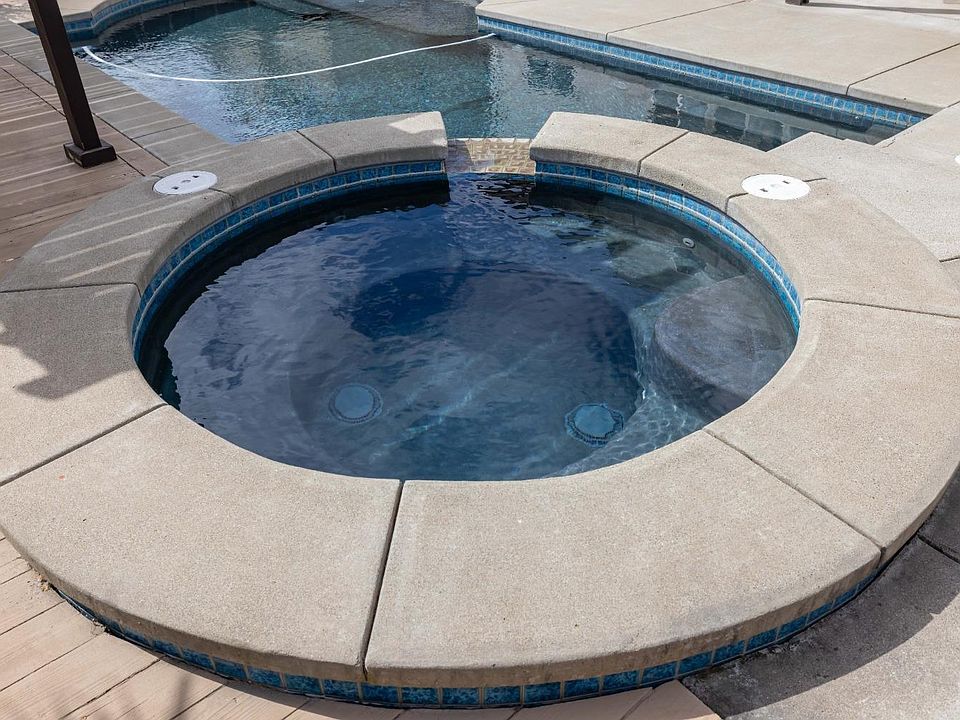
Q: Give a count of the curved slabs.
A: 10